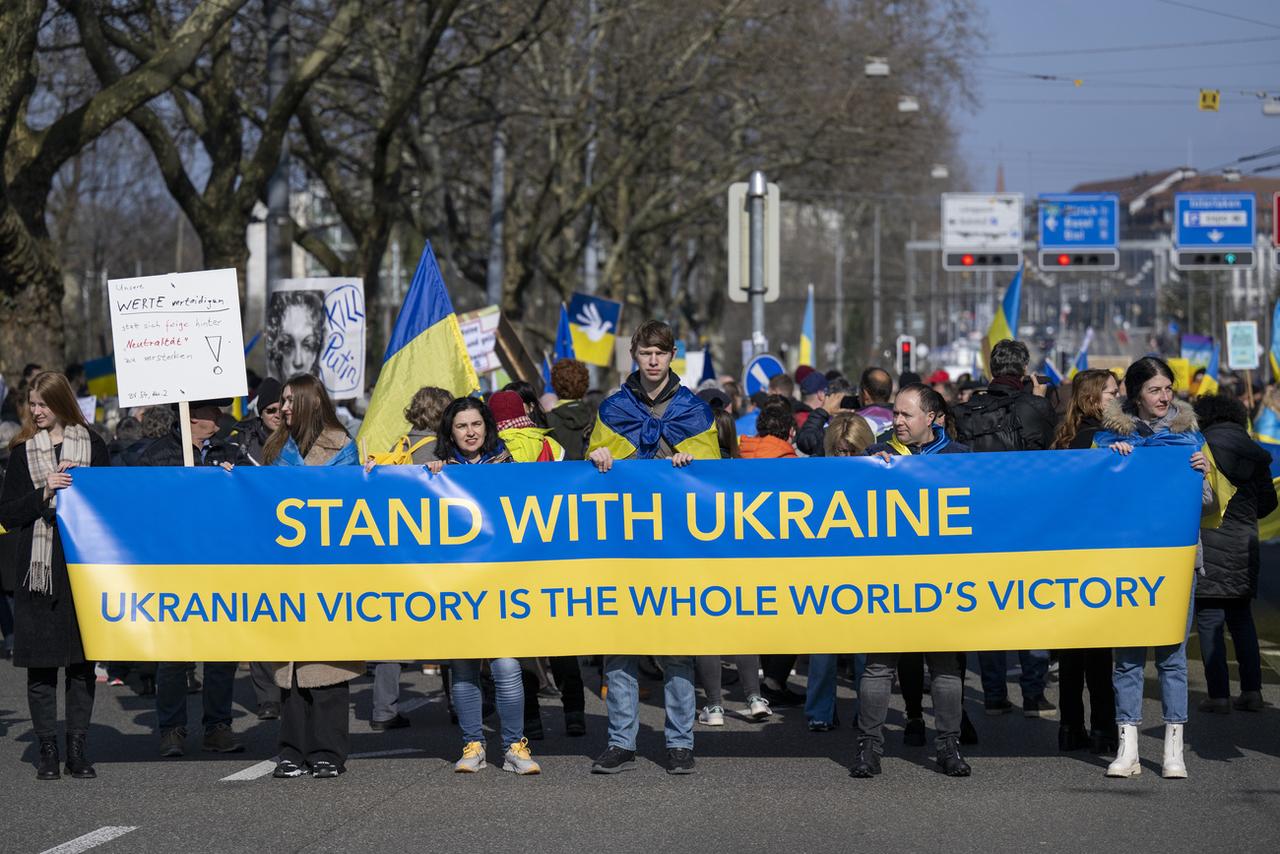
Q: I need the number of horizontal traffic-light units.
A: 3